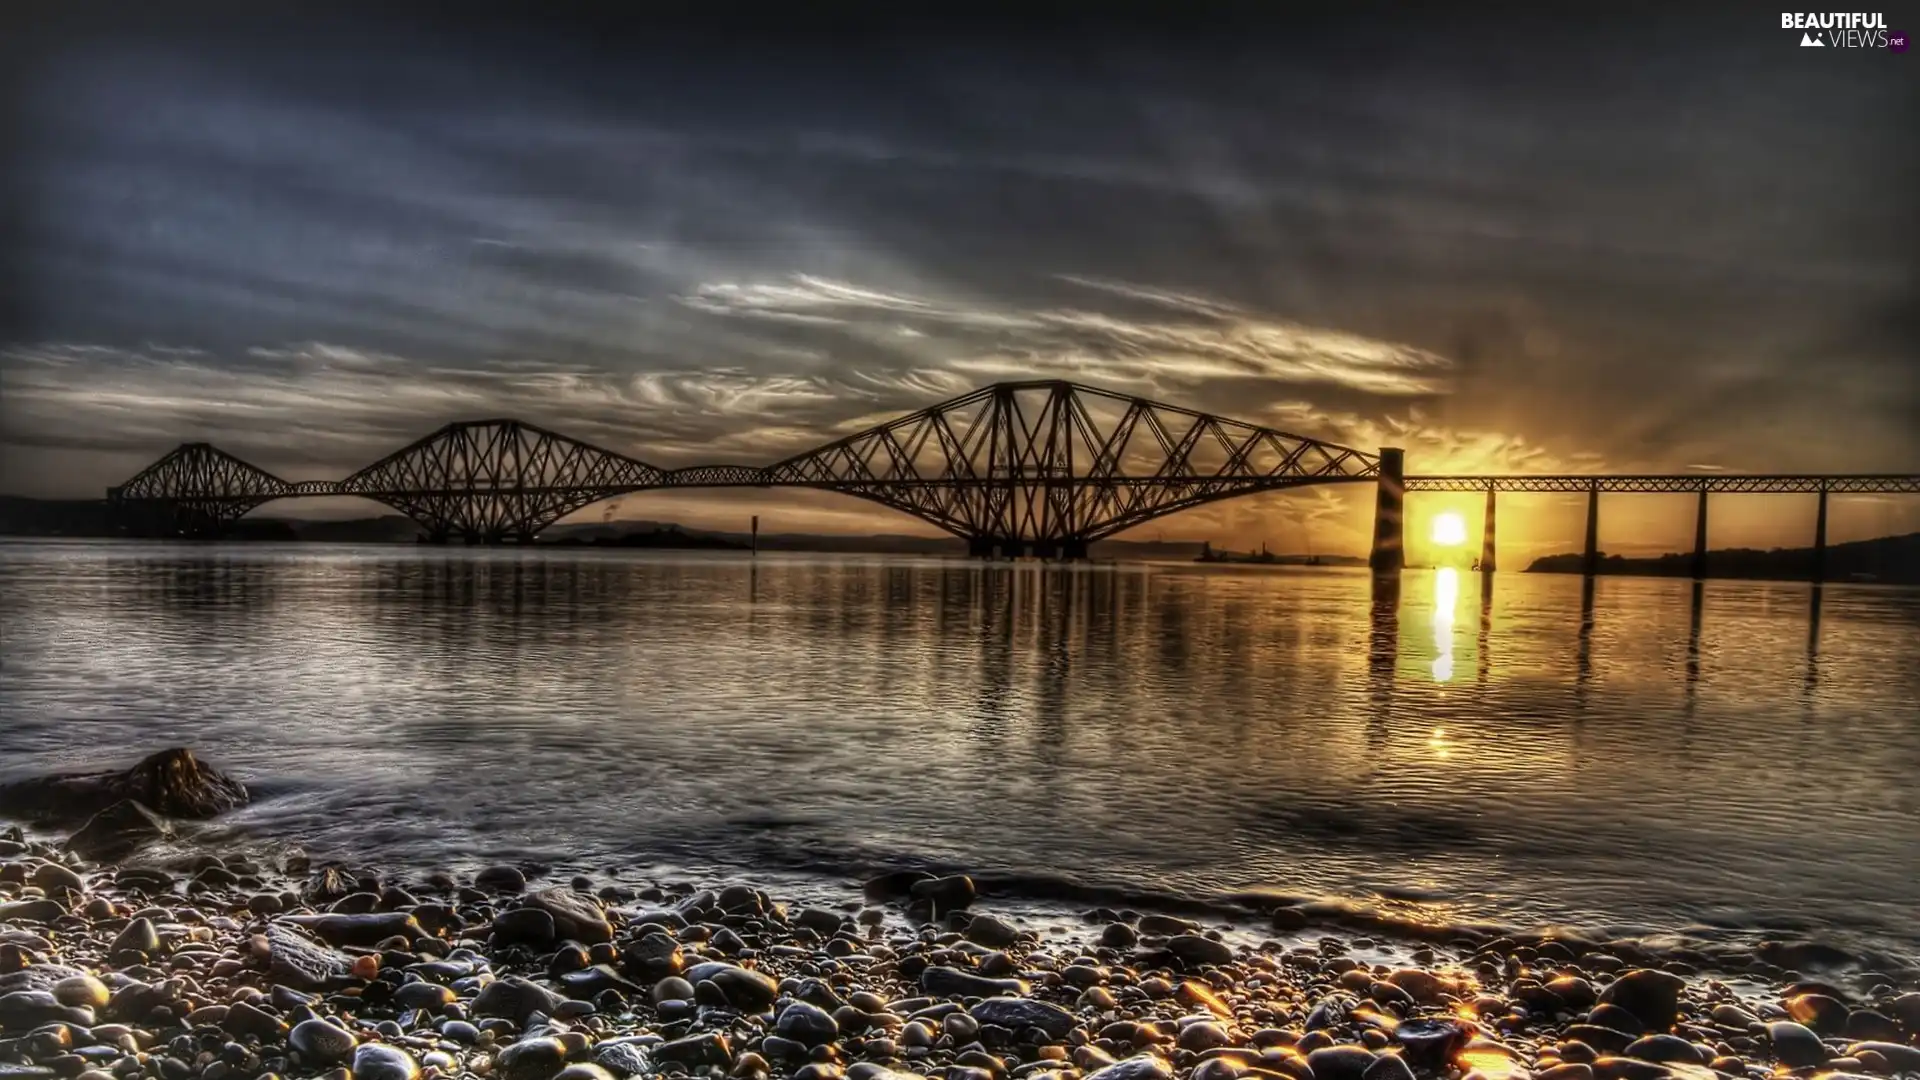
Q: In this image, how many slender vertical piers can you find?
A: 4